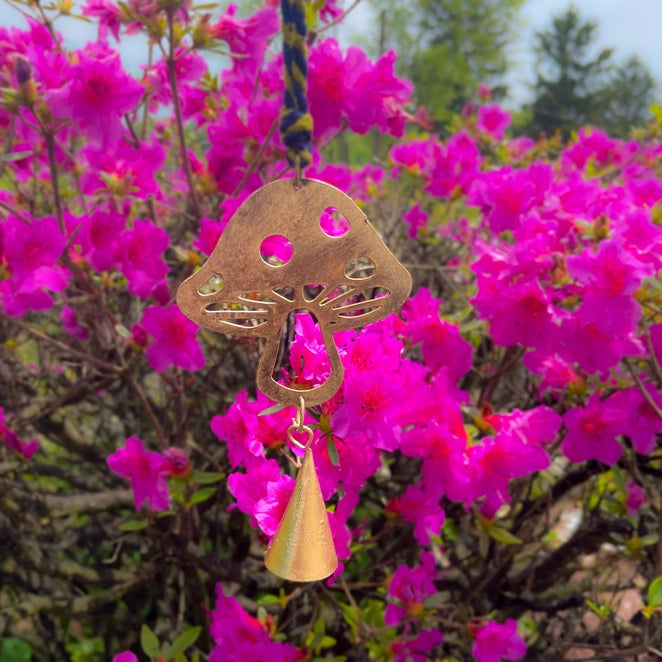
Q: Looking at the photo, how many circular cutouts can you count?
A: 4